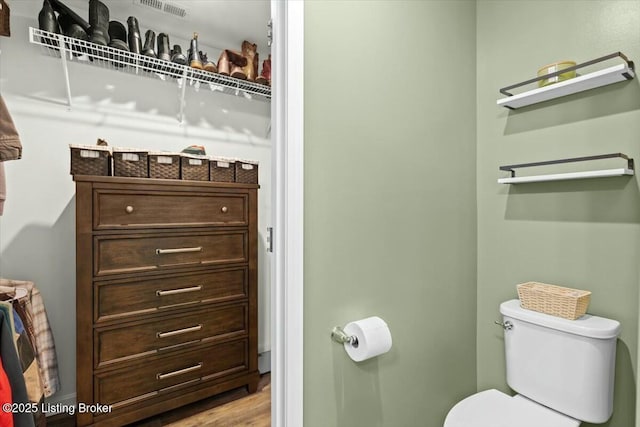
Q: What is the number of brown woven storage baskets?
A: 6